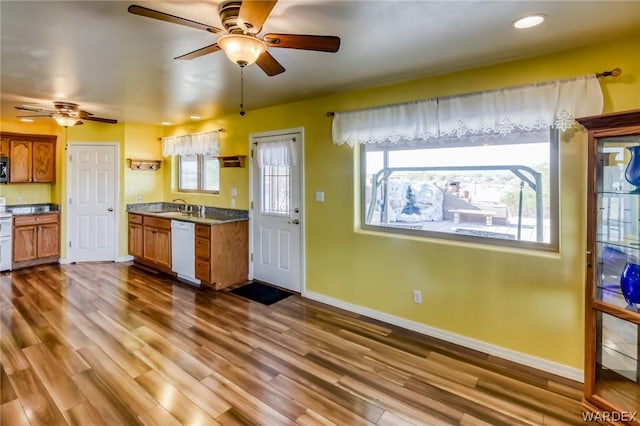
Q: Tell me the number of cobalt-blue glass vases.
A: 2